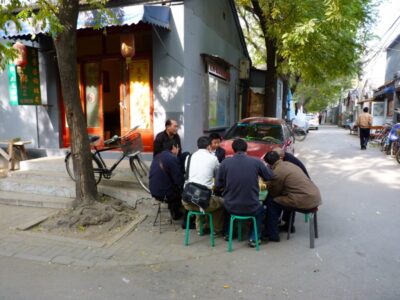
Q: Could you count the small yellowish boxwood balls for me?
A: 0